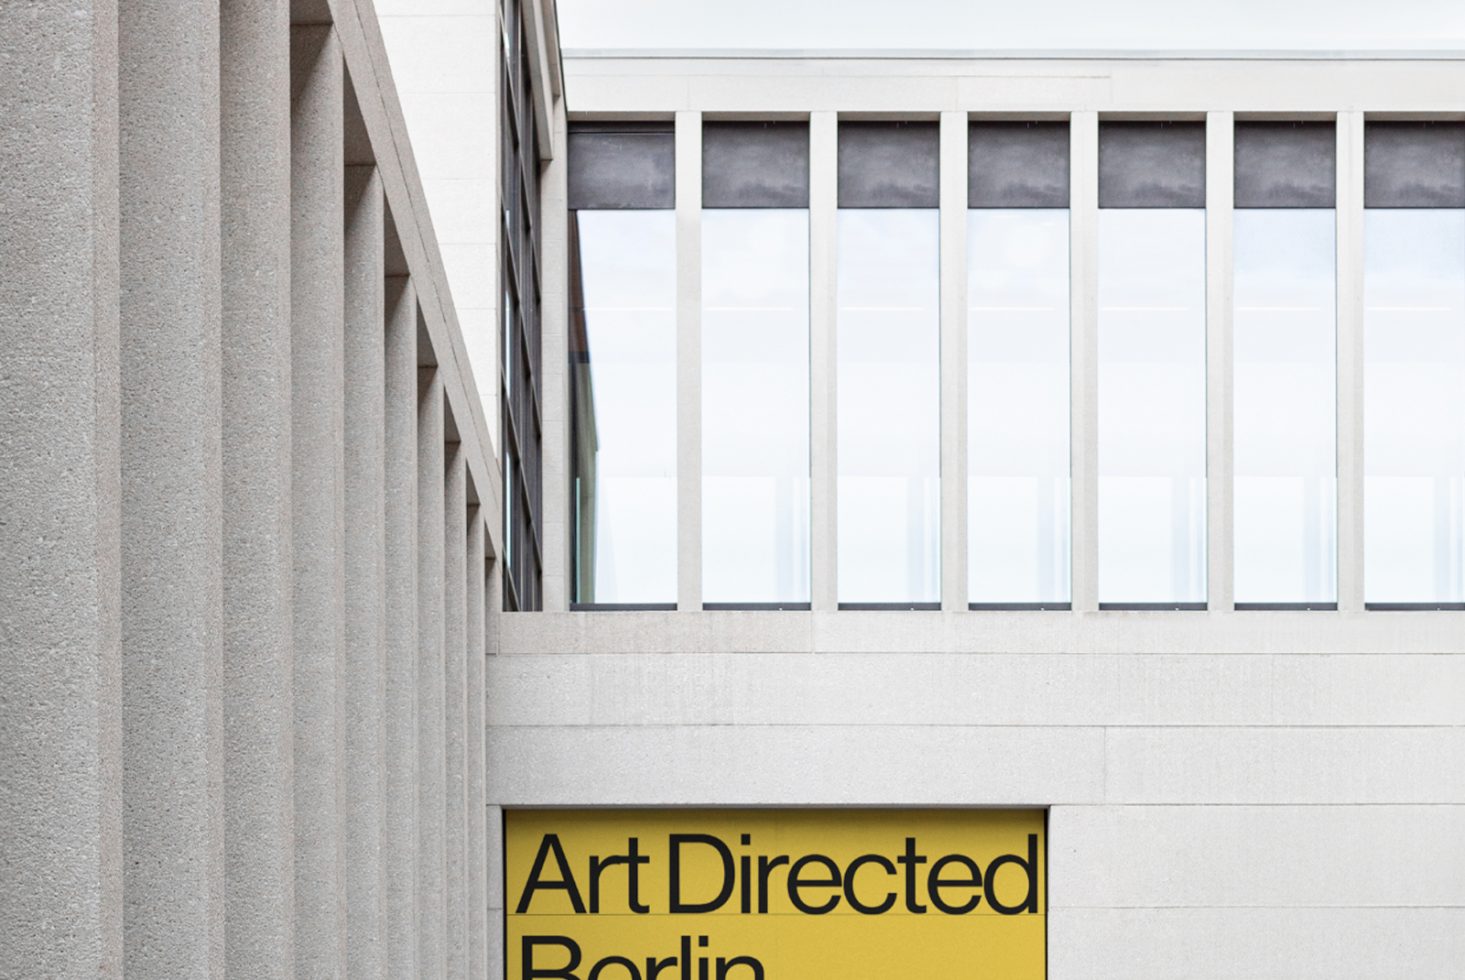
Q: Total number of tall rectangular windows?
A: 7